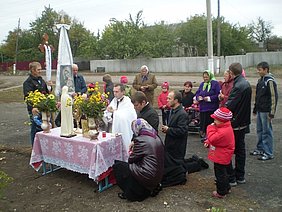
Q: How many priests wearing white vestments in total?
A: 1